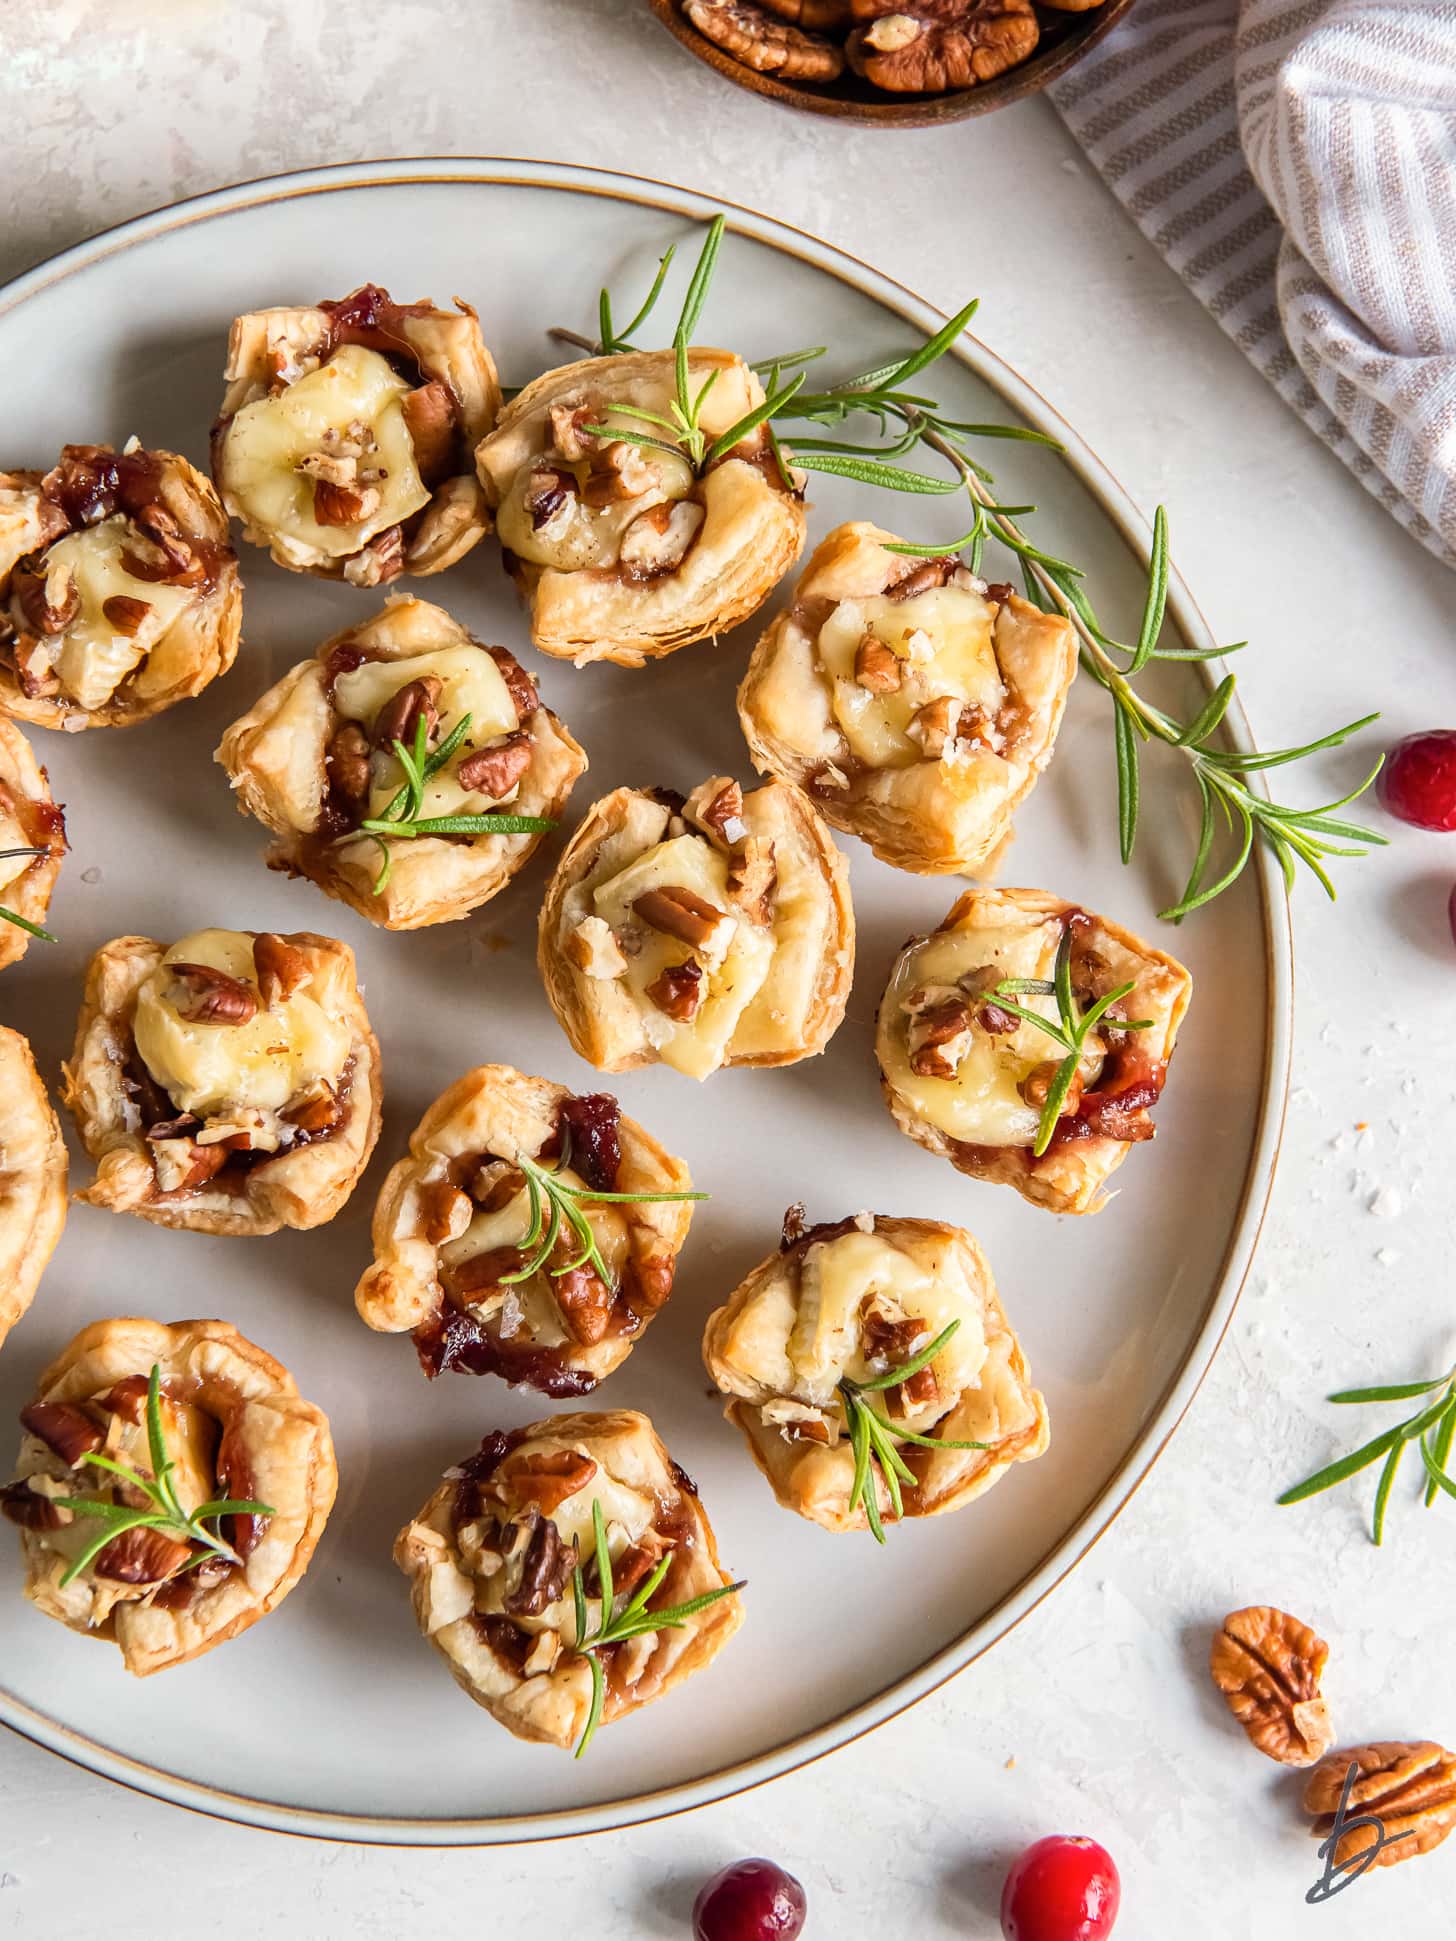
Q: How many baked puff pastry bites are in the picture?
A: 14